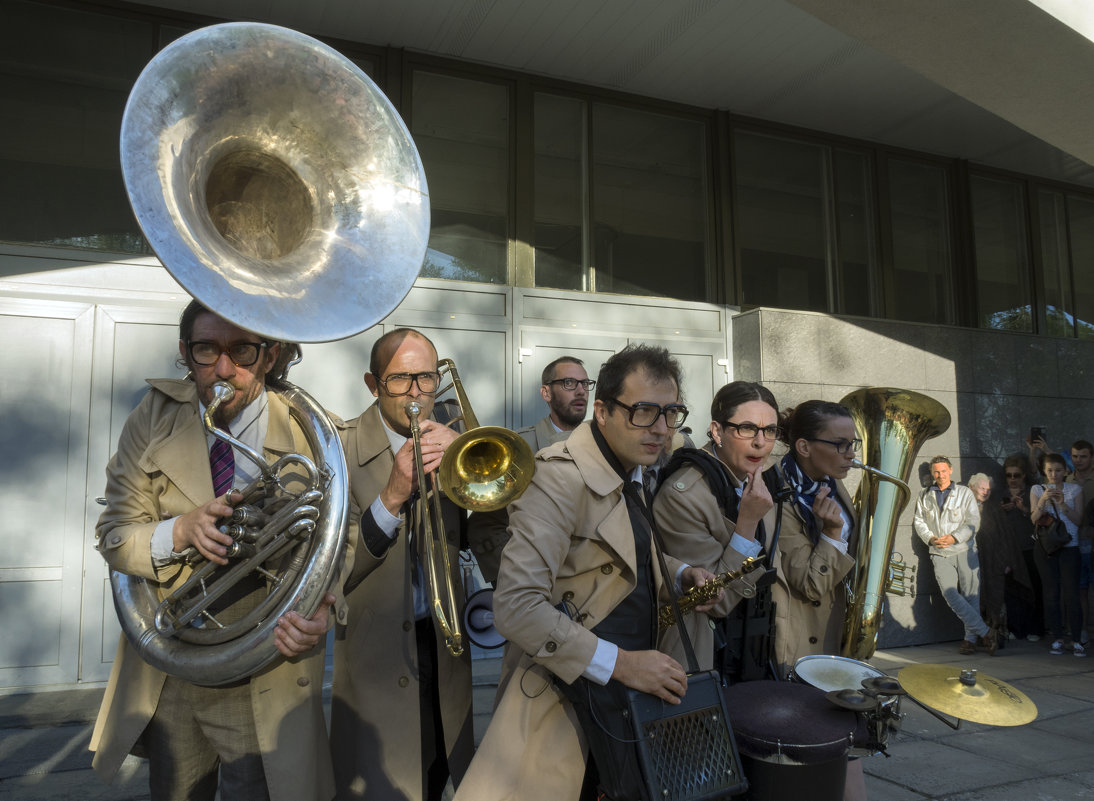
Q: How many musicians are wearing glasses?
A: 6